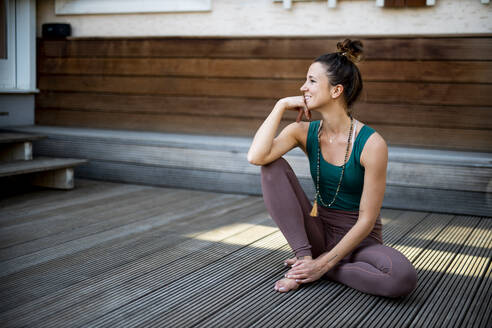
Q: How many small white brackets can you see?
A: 5